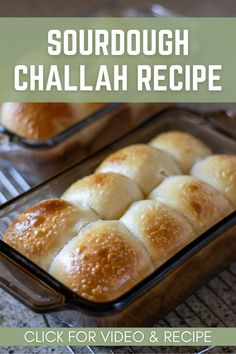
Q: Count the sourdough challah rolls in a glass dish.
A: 8